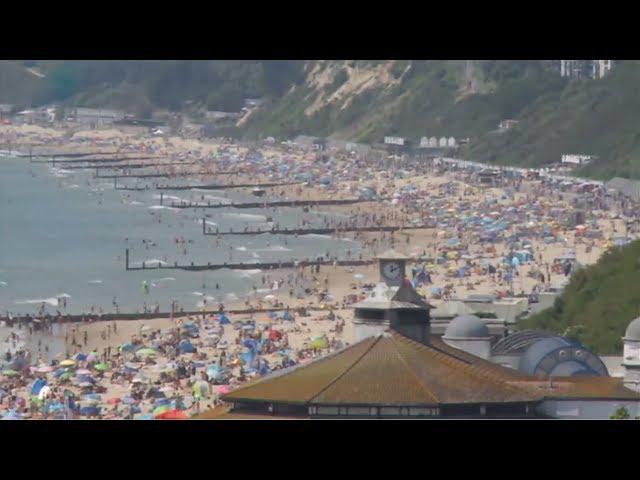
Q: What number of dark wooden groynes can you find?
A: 9